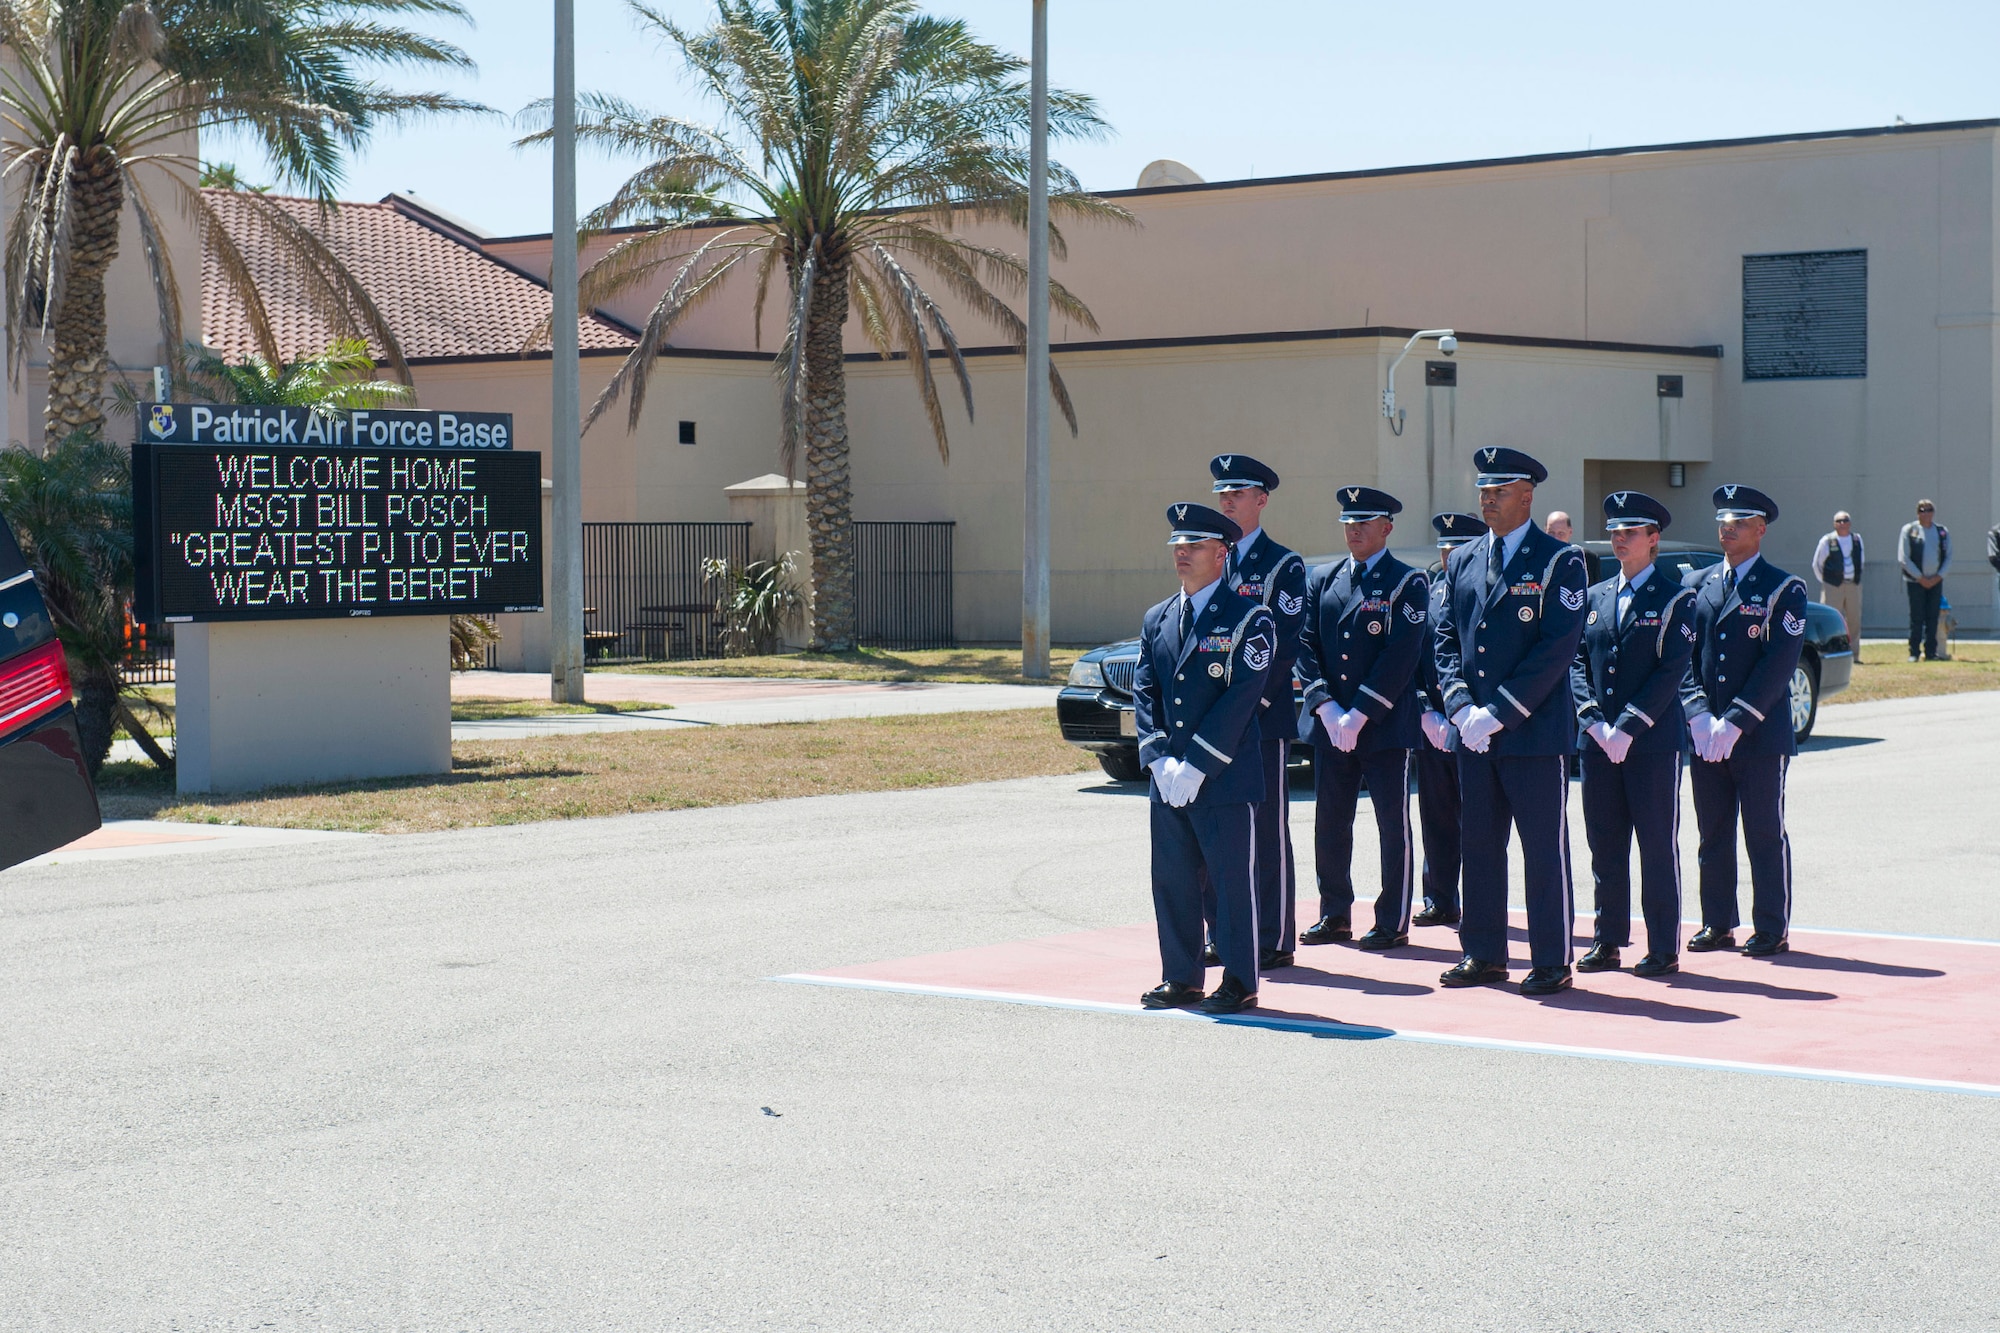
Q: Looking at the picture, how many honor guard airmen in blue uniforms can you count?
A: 7